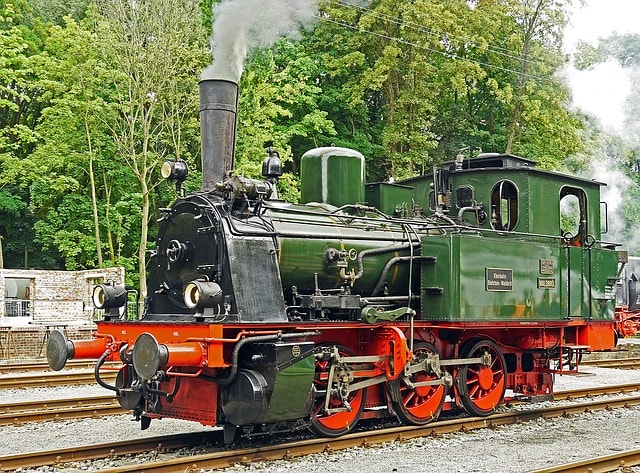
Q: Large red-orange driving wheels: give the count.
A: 3